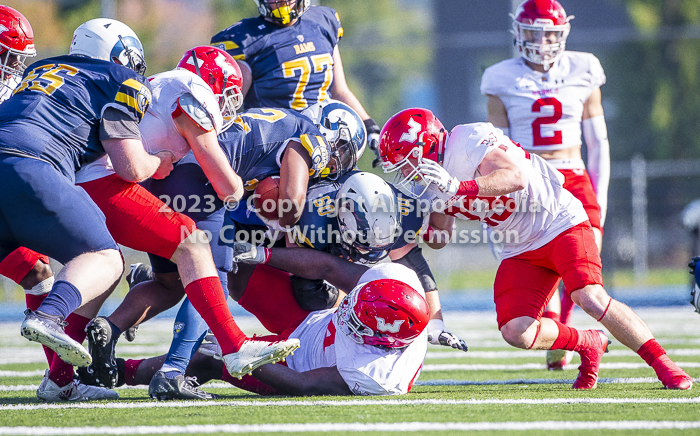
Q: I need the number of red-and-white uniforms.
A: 5